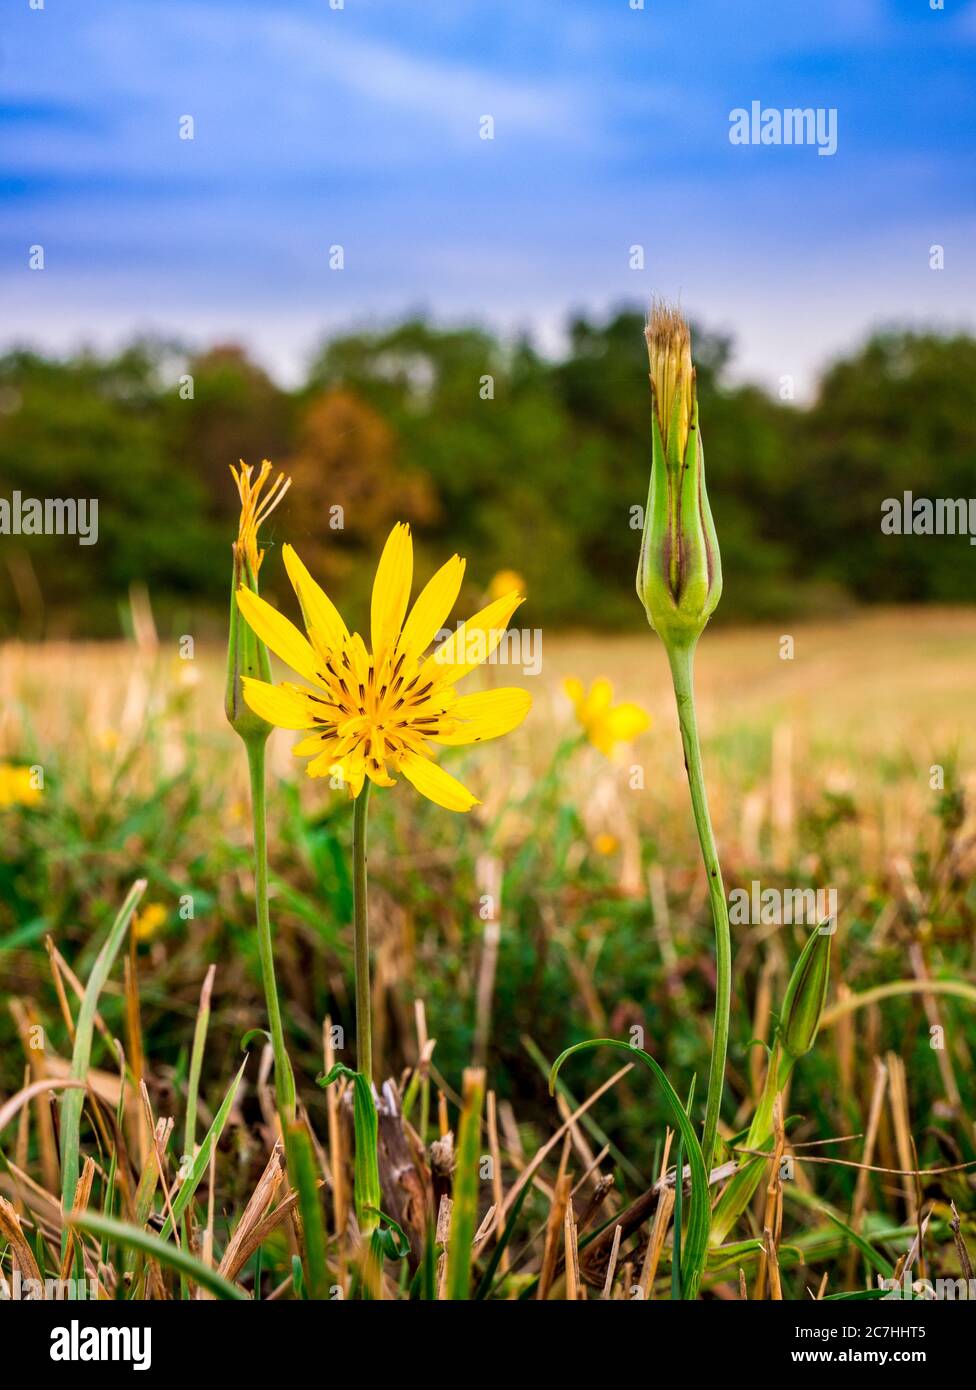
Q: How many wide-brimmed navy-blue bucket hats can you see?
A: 0